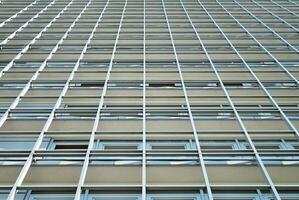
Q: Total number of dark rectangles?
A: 4